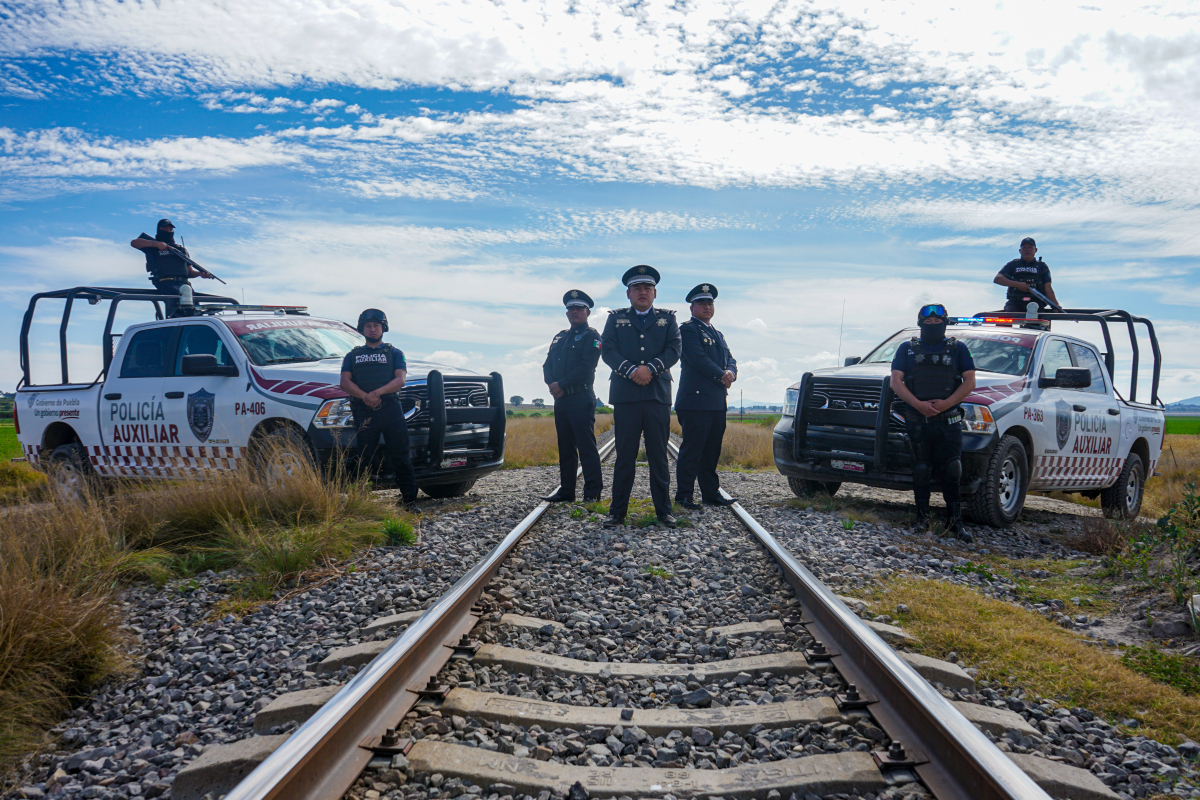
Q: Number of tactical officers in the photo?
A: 4